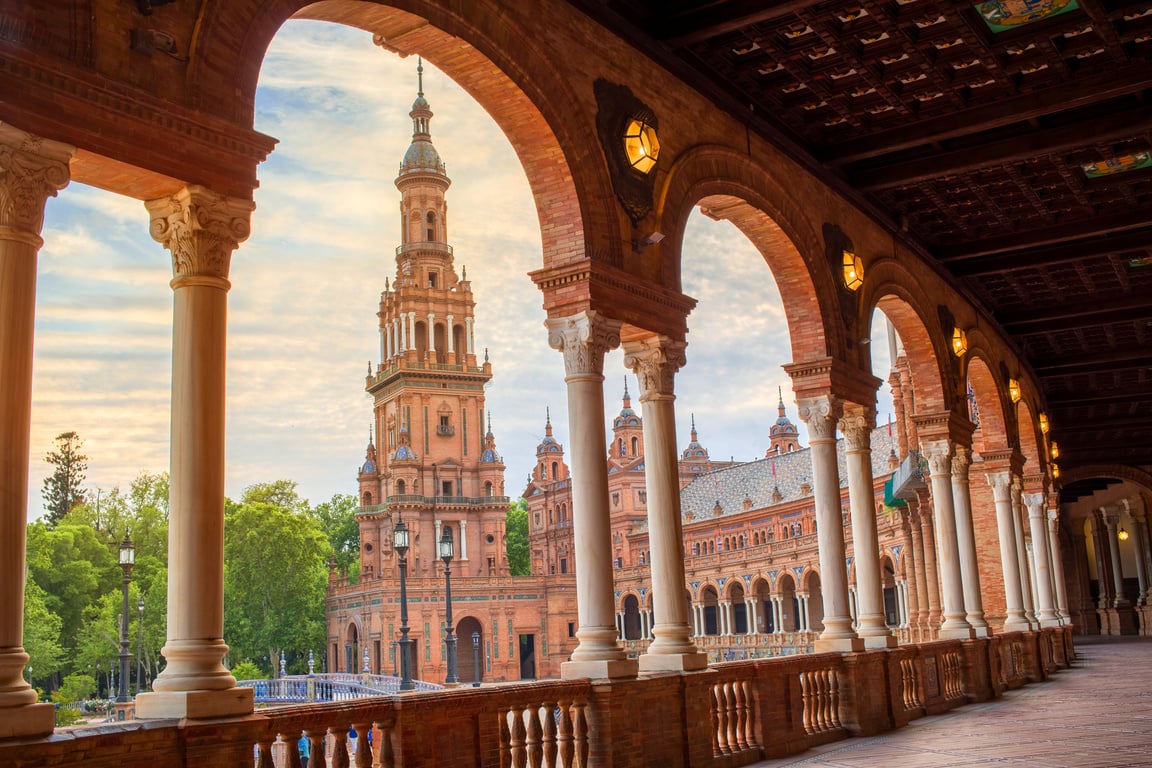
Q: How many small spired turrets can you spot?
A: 7